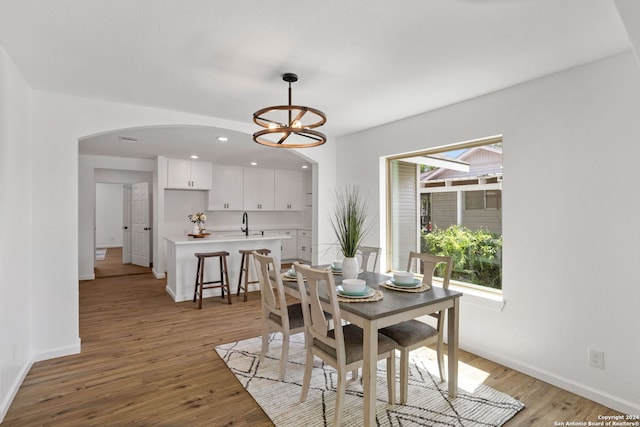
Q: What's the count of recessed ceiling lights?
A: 4